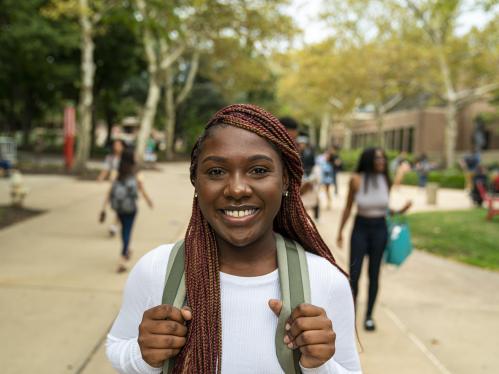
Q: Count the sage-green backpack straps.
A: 2